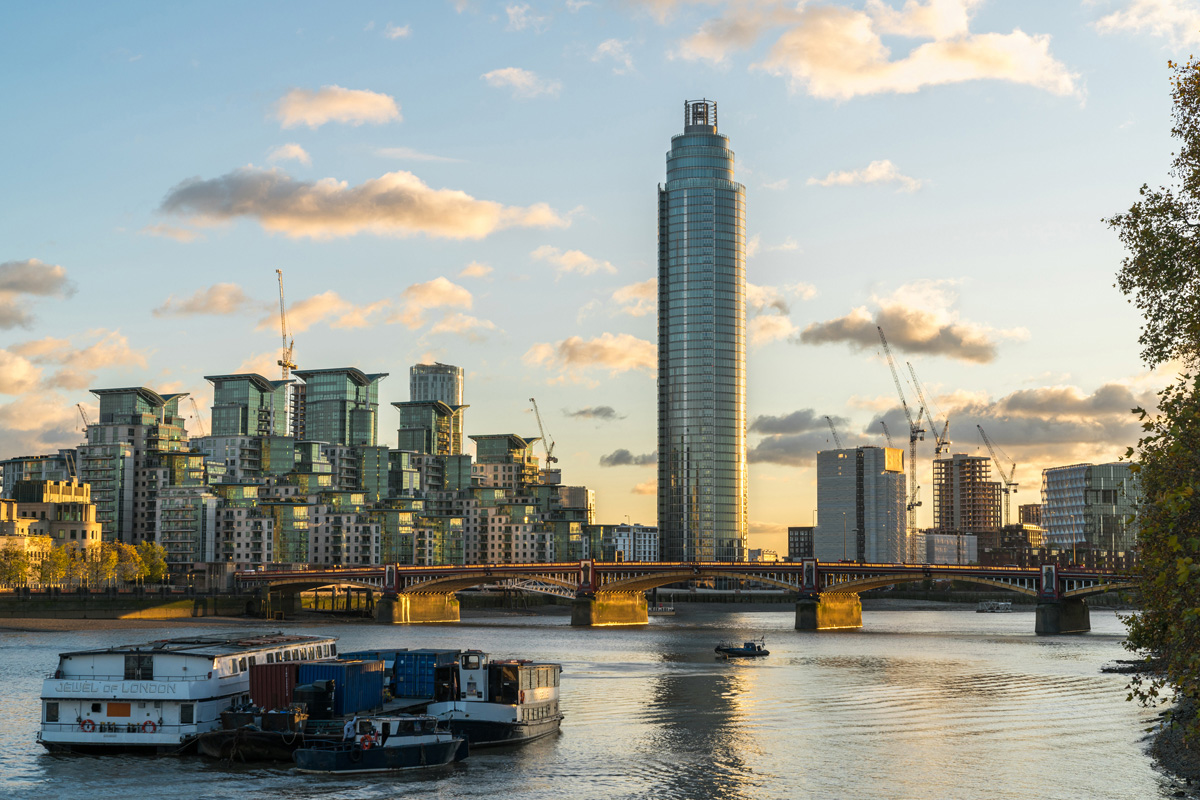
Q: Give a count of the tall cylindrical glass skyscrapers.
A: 1